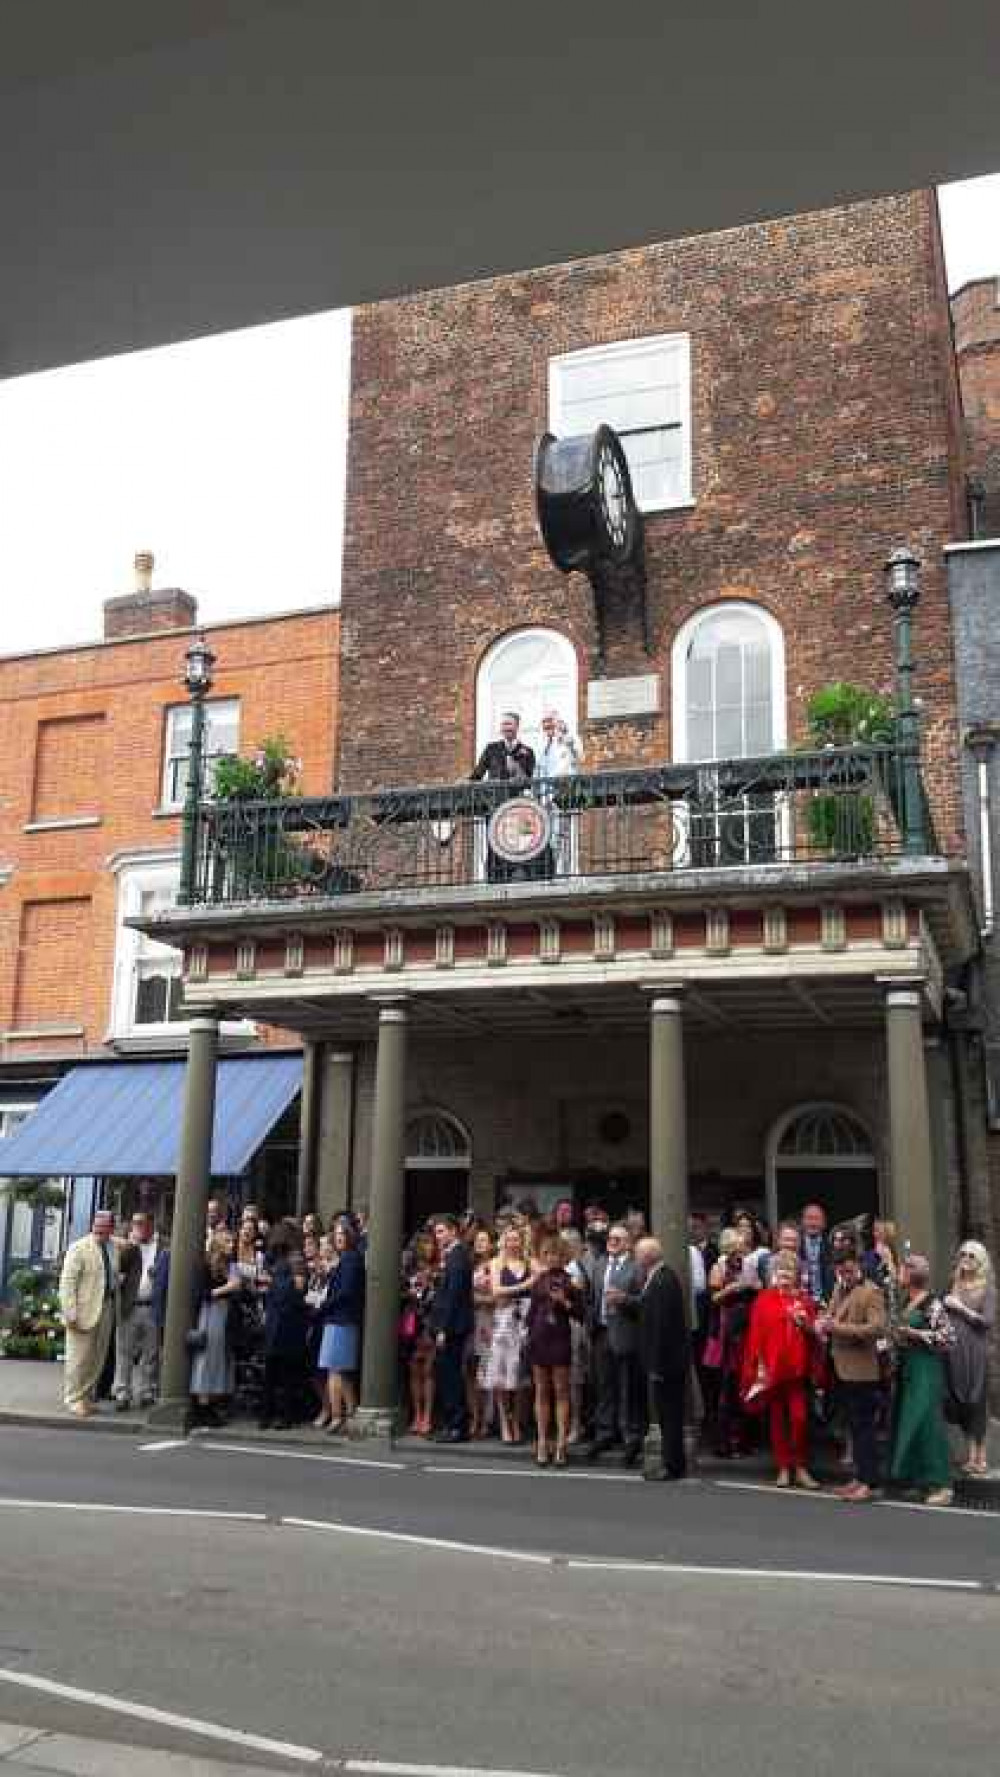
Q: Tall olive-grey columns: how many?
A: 4